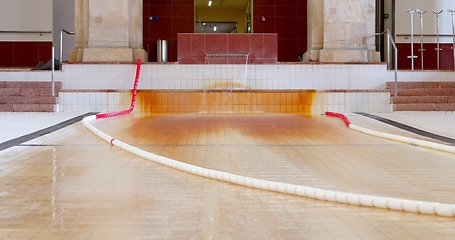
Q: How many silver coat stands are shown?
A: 4